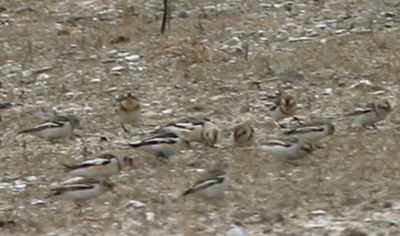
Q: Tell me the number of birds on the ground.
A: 12